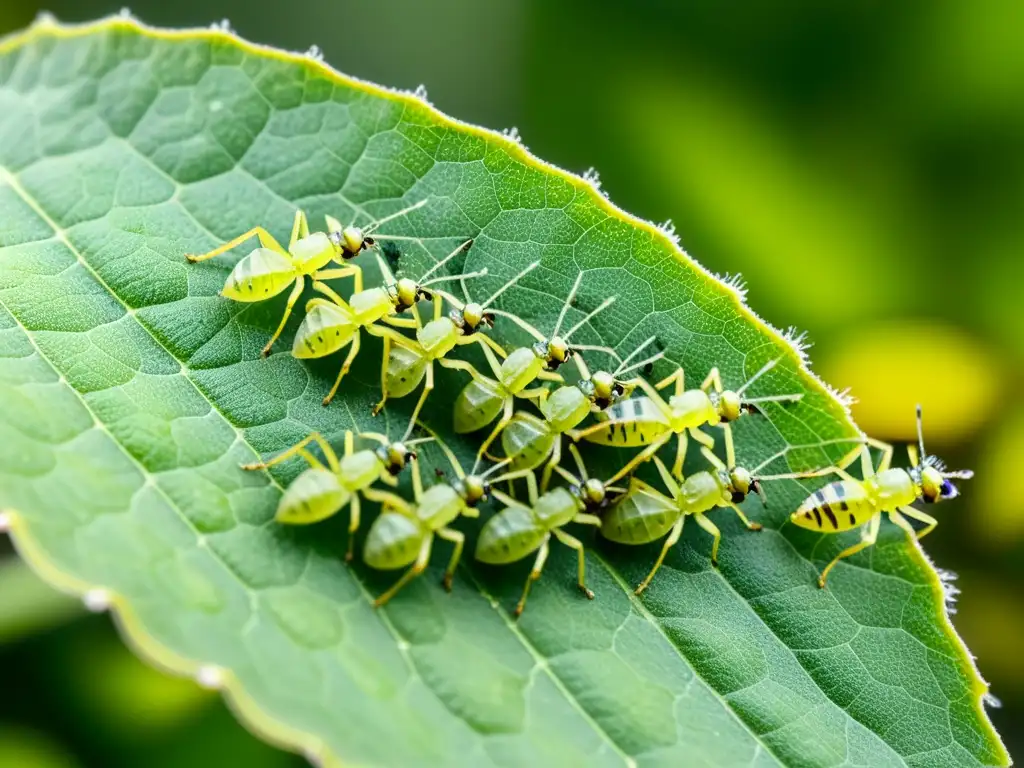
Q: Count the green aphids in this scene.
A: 11